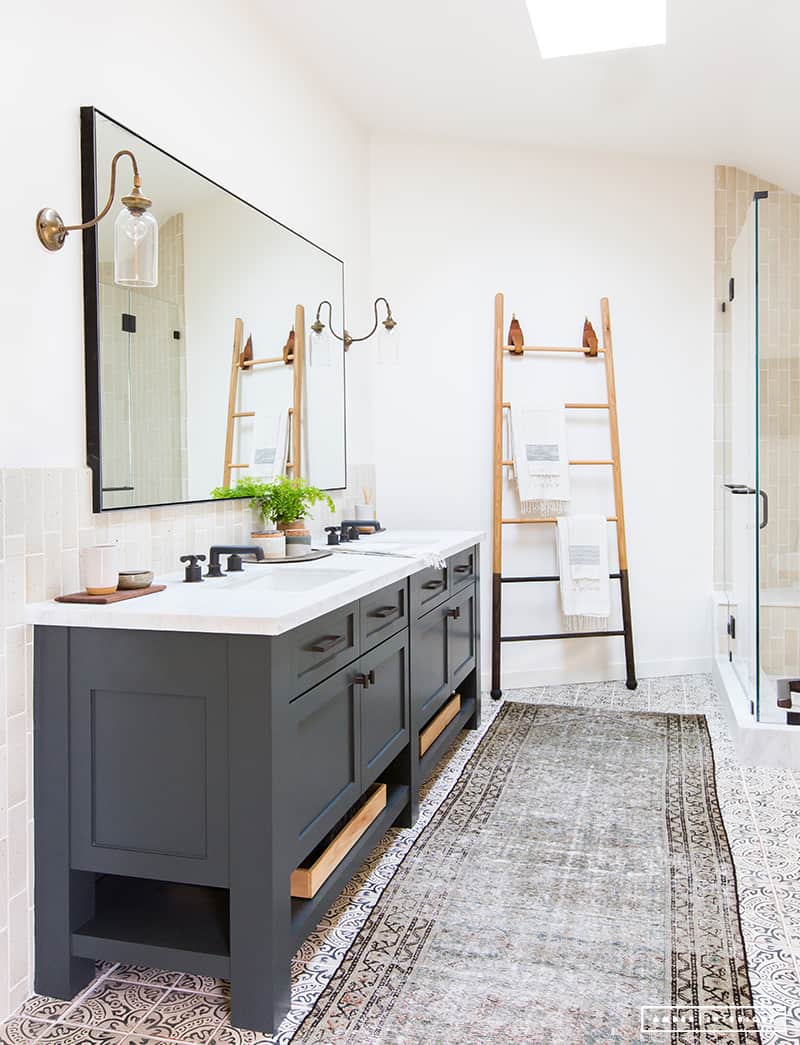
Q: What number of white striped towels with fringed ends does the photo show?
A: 2